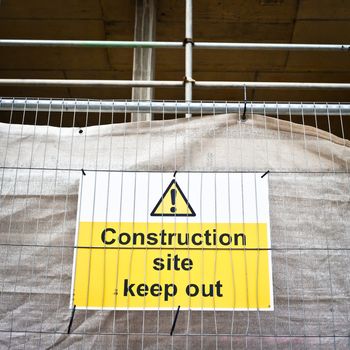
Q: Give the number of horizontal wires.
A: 3